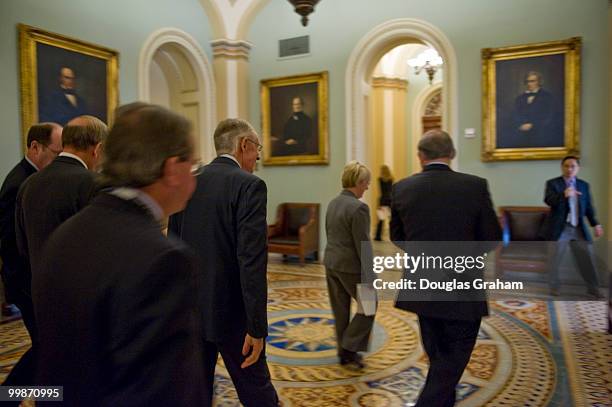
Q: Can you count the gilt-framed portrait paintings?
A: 3